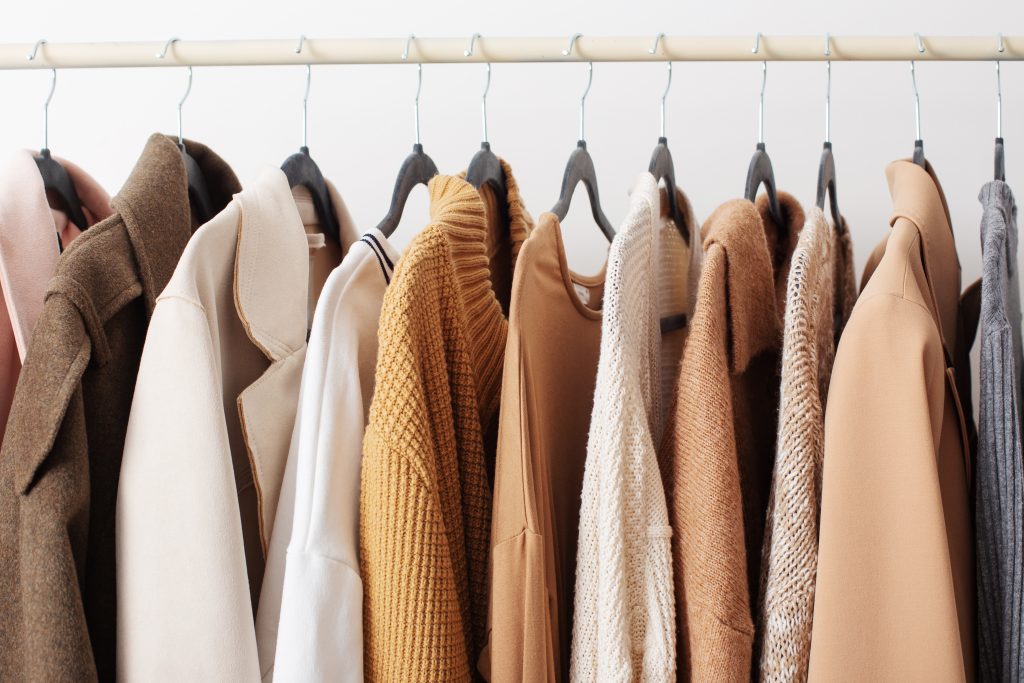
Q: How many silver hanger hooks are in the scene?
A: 11